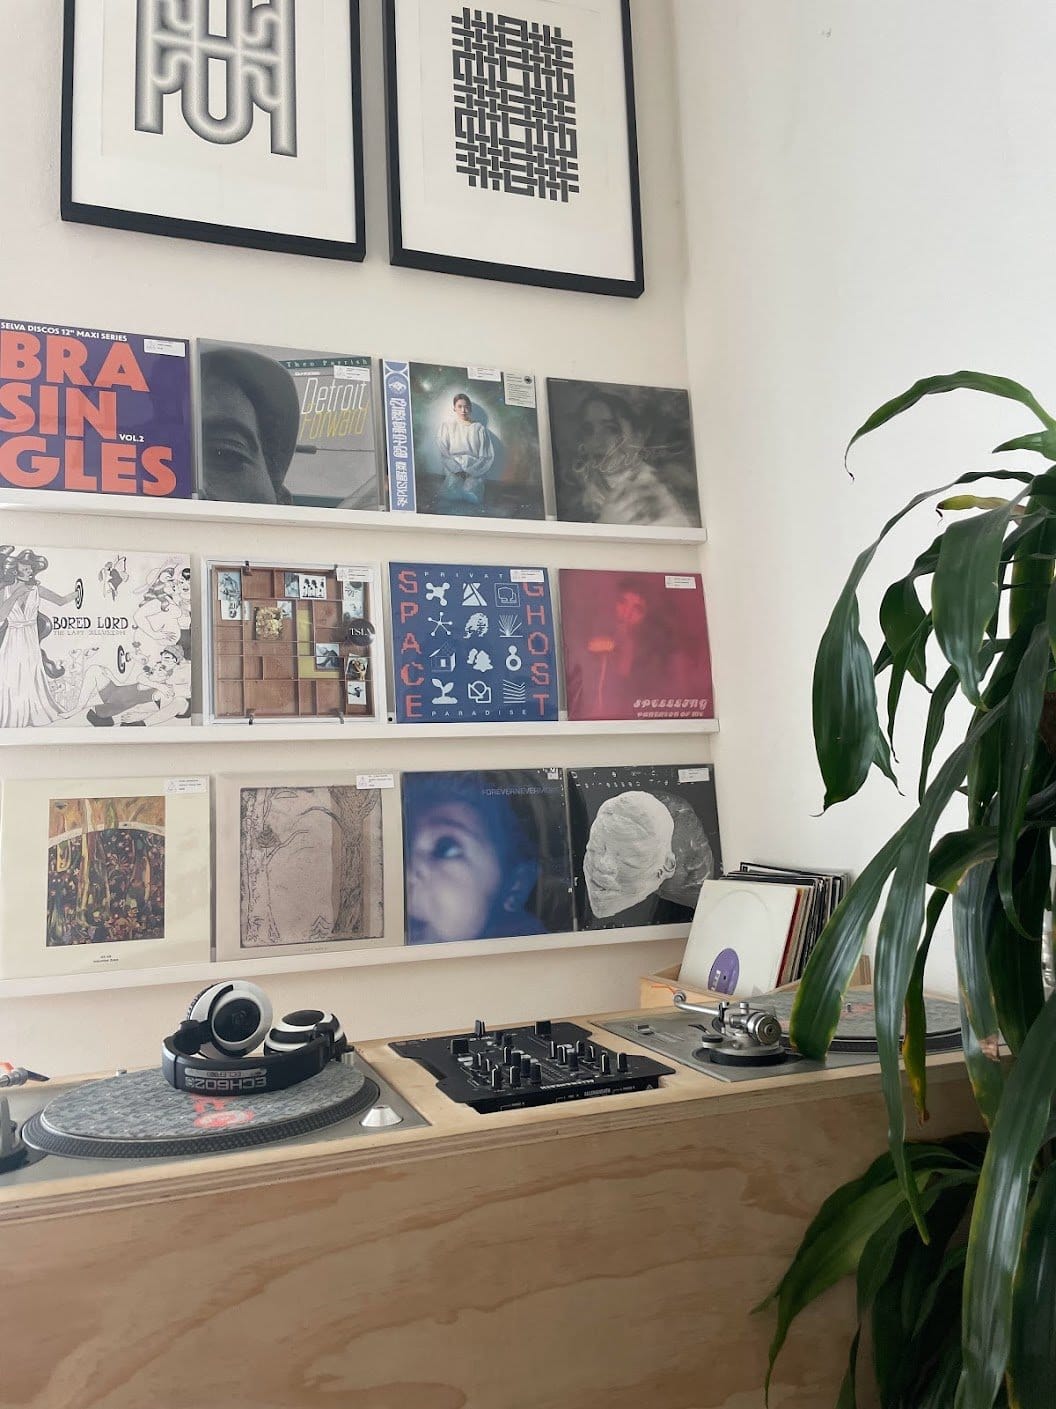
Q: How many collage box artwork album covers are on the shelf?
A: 1